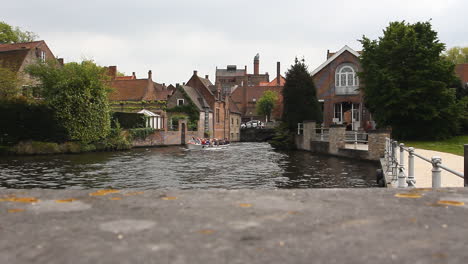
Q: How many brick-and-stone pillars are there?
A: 3